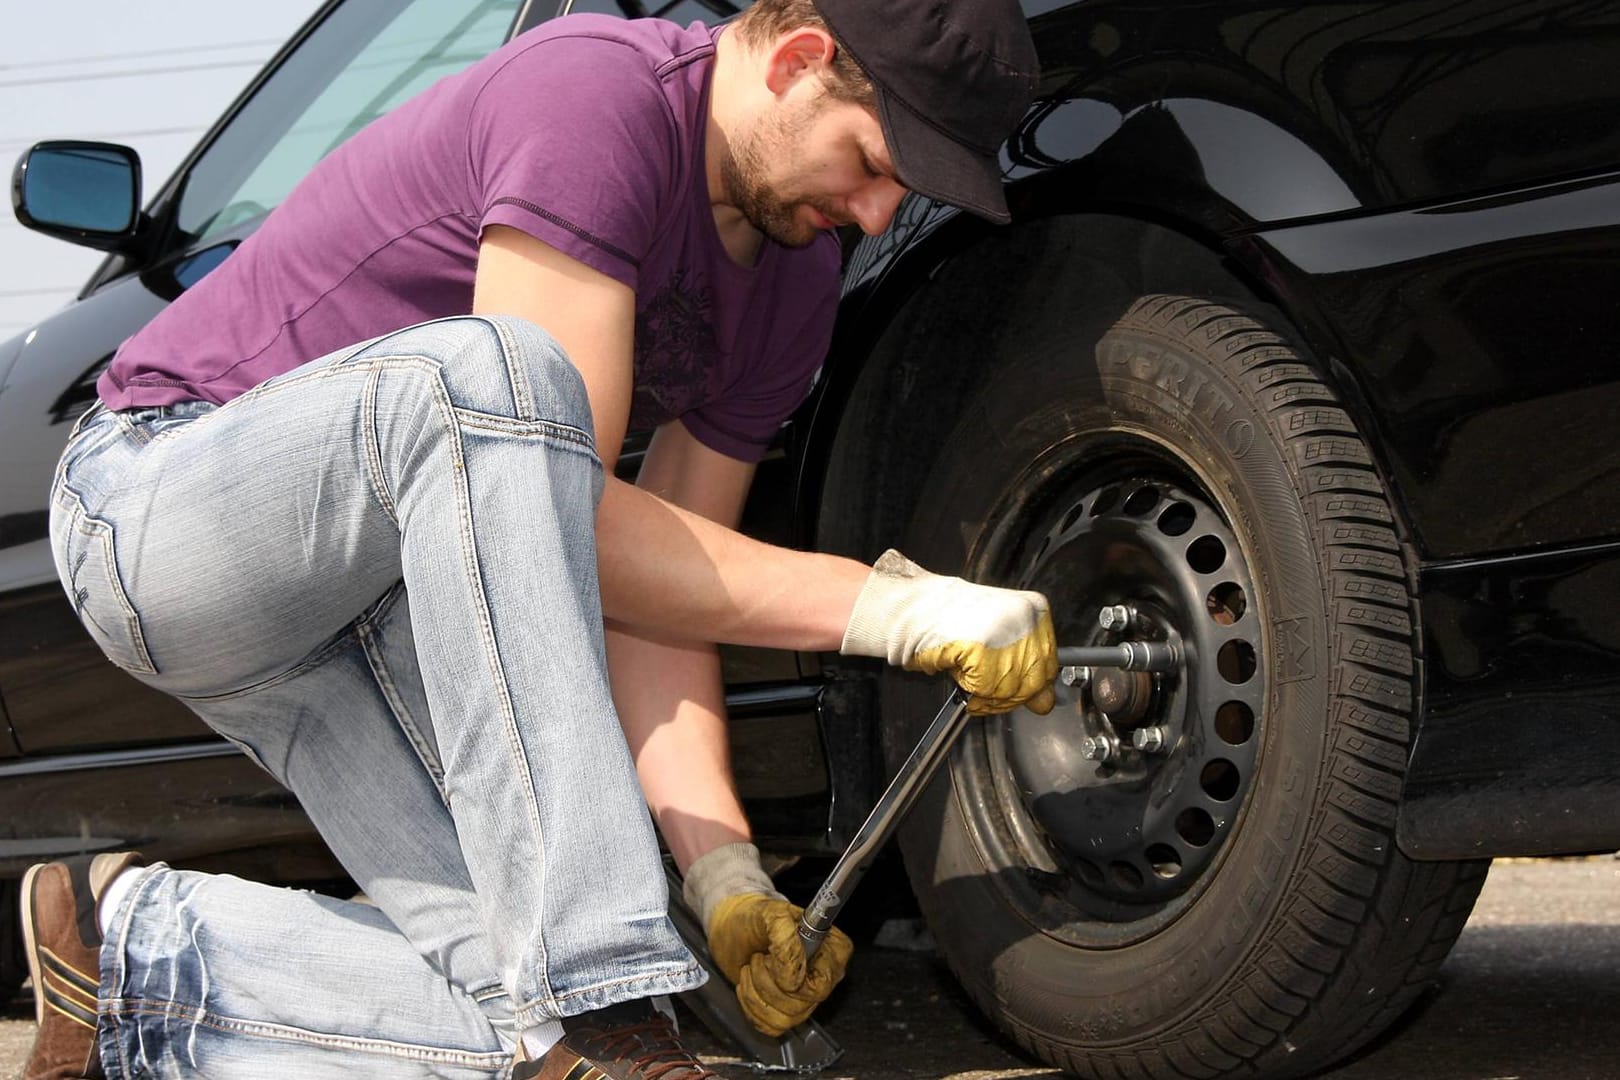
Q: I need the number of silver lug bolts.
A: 4